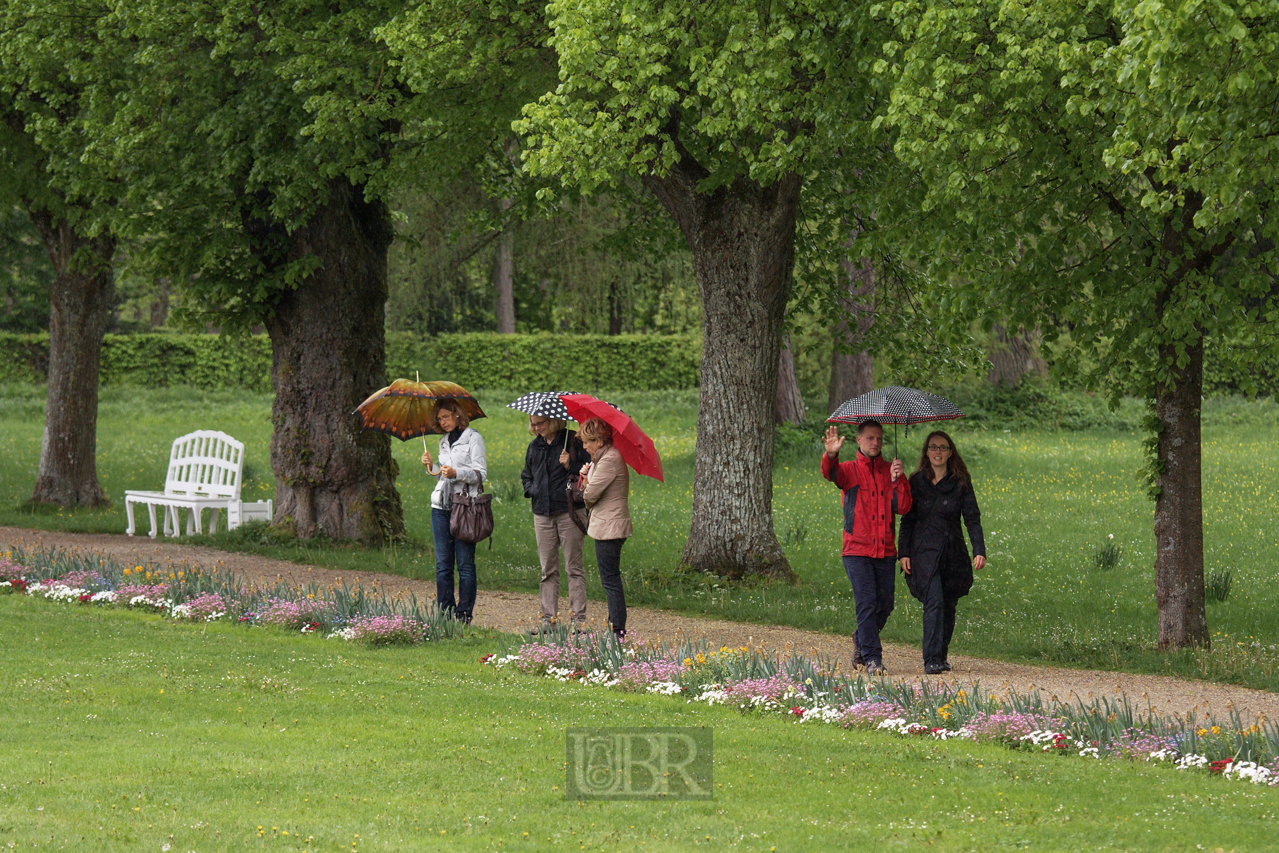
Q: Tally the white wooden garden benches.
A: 1